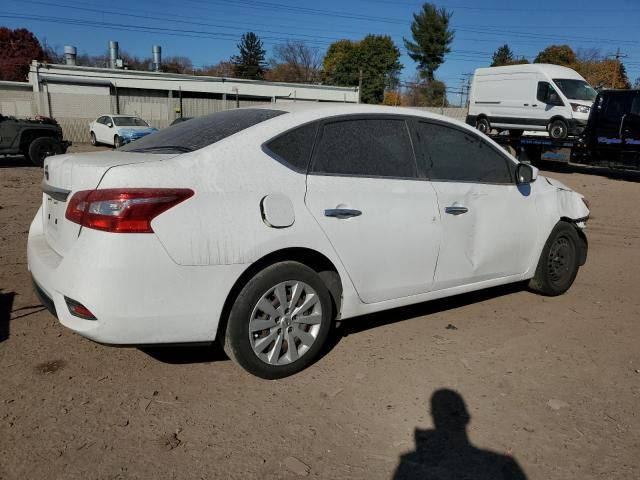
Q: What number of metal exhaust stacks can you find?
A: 3